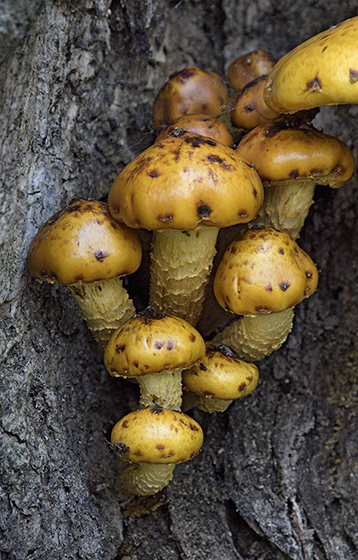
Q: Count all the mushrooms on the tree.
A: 12